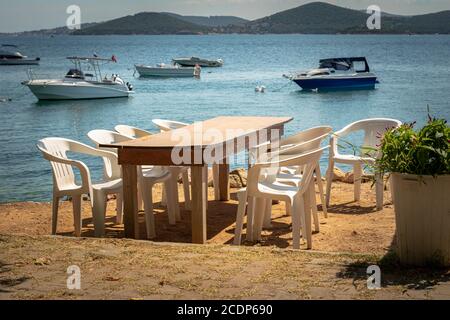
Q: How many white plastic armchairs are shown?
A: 8